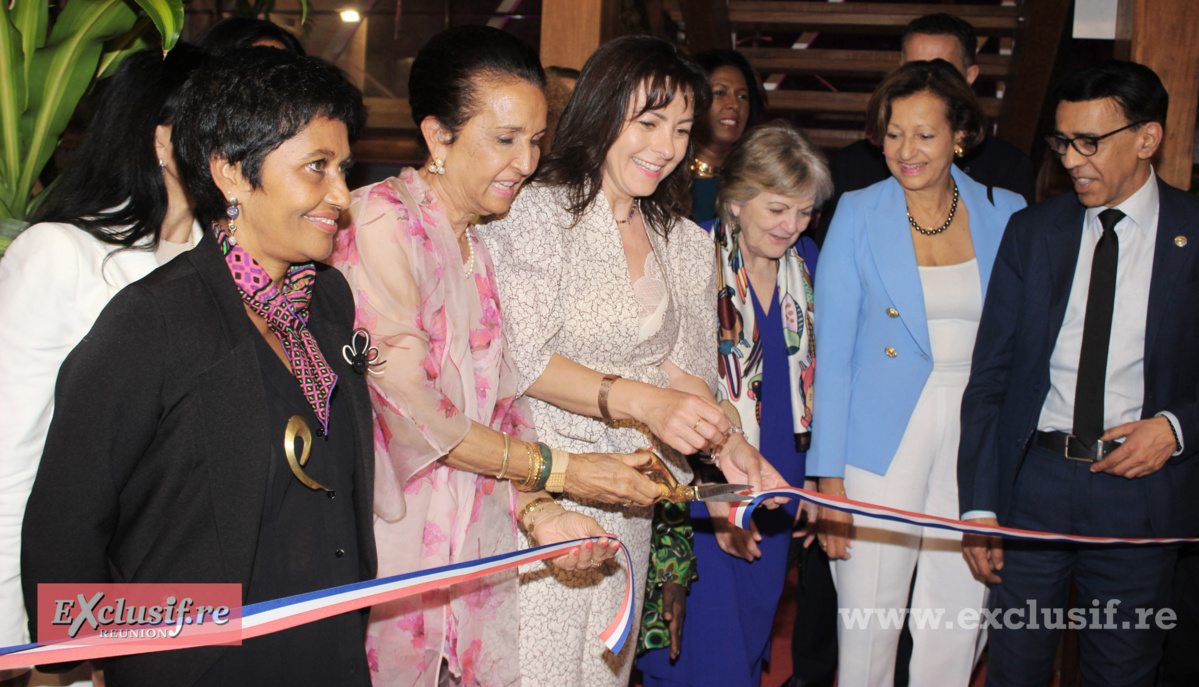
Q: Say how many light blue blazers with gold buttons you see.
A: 1